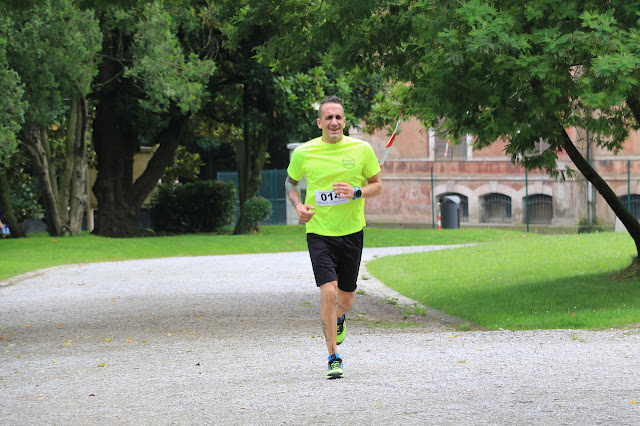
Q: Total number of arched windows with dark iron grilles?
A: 4